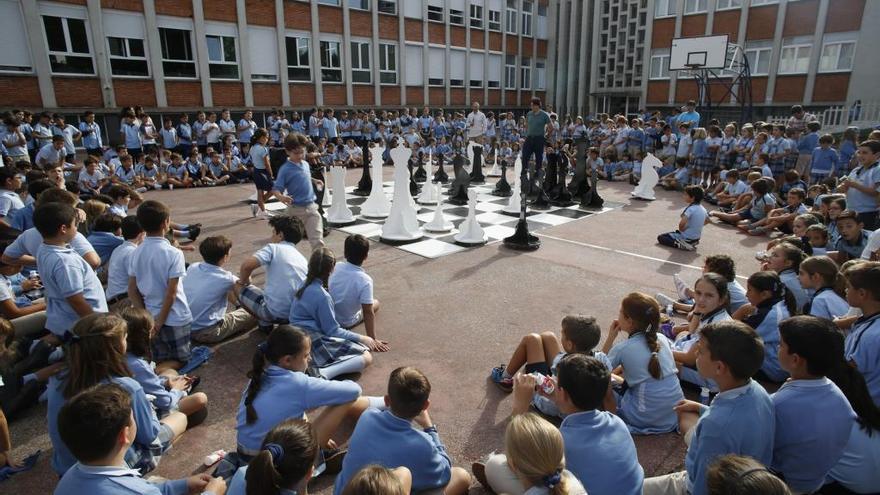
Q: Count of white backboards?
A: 1